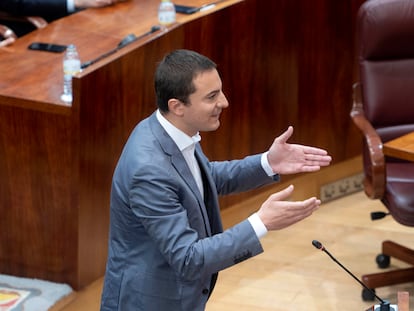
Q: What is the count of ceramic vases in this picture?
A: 0